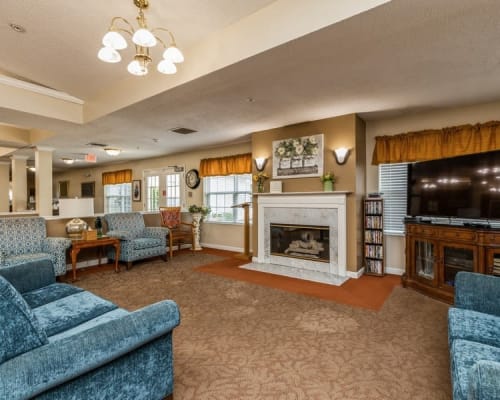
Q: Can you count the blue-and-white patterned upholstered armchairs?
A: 2